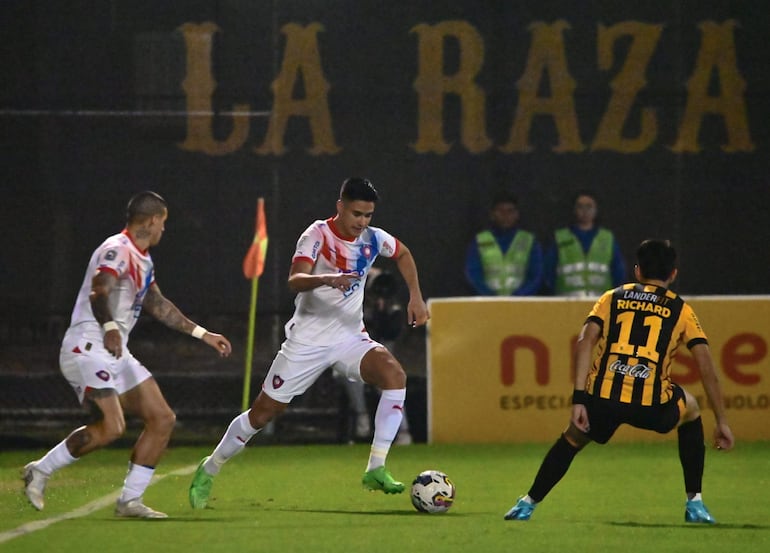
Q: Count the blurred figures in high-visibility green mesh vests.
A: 2